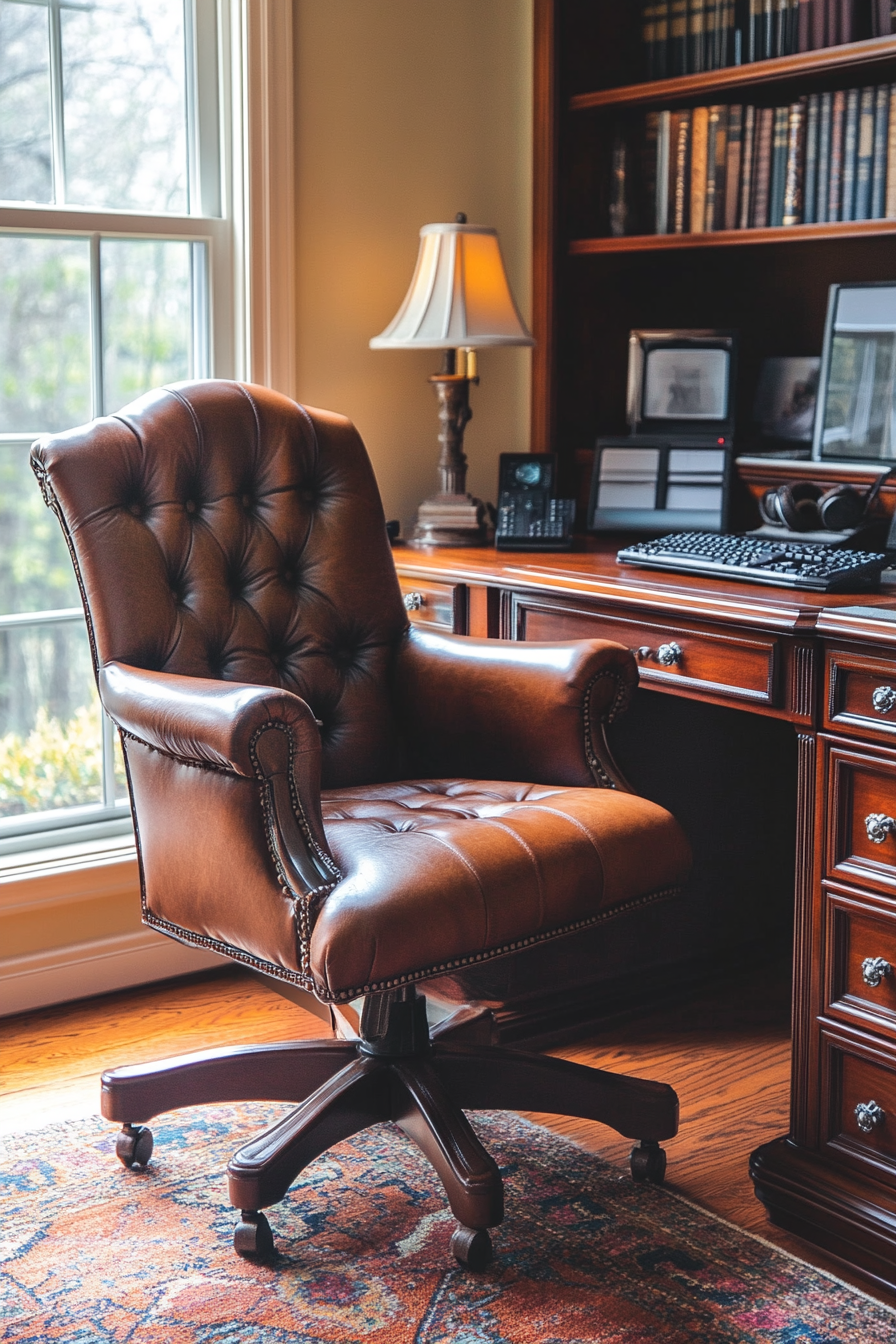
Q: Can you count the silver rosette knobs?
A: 6